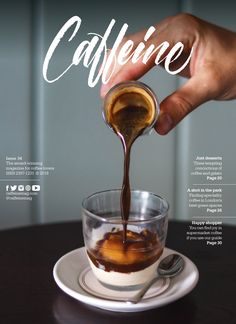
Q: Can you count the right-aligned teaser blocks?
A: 3